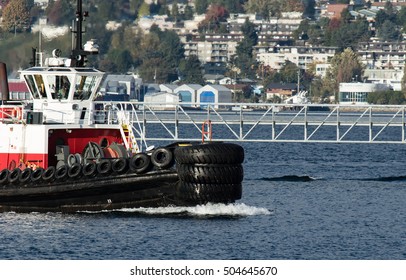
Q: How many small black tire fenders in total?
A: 12